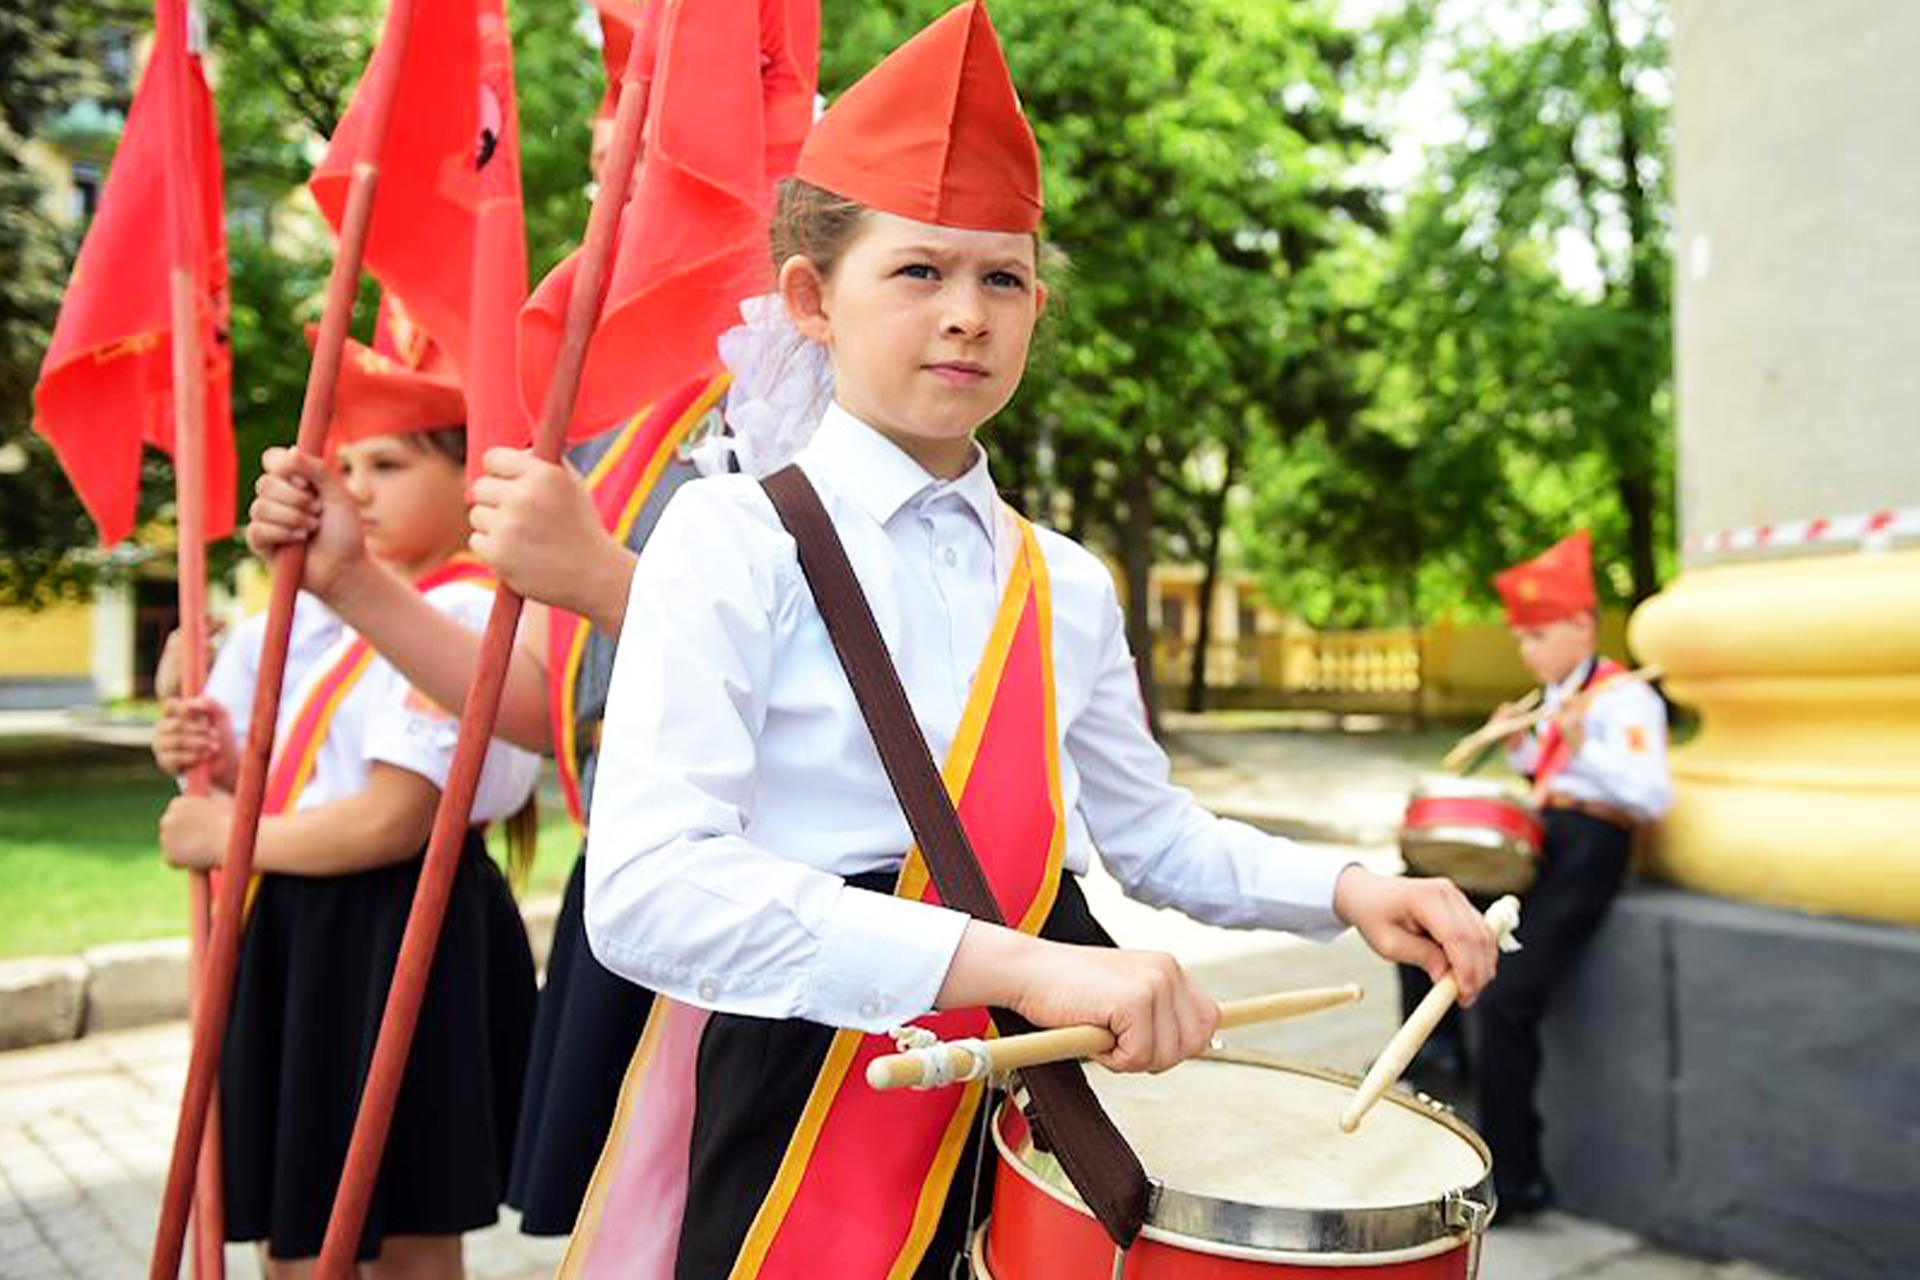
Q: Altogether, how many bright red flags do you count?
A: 3